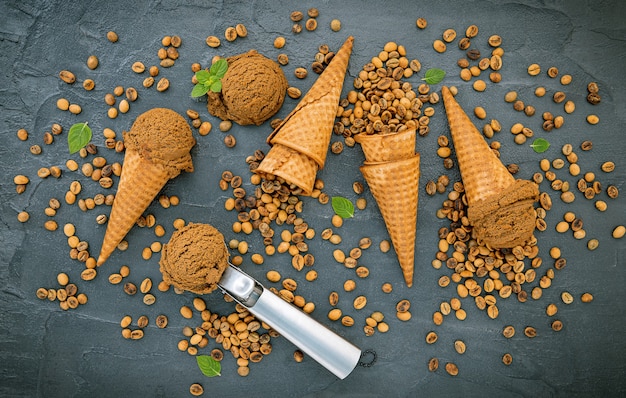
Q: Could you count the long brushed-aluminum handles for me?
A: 1